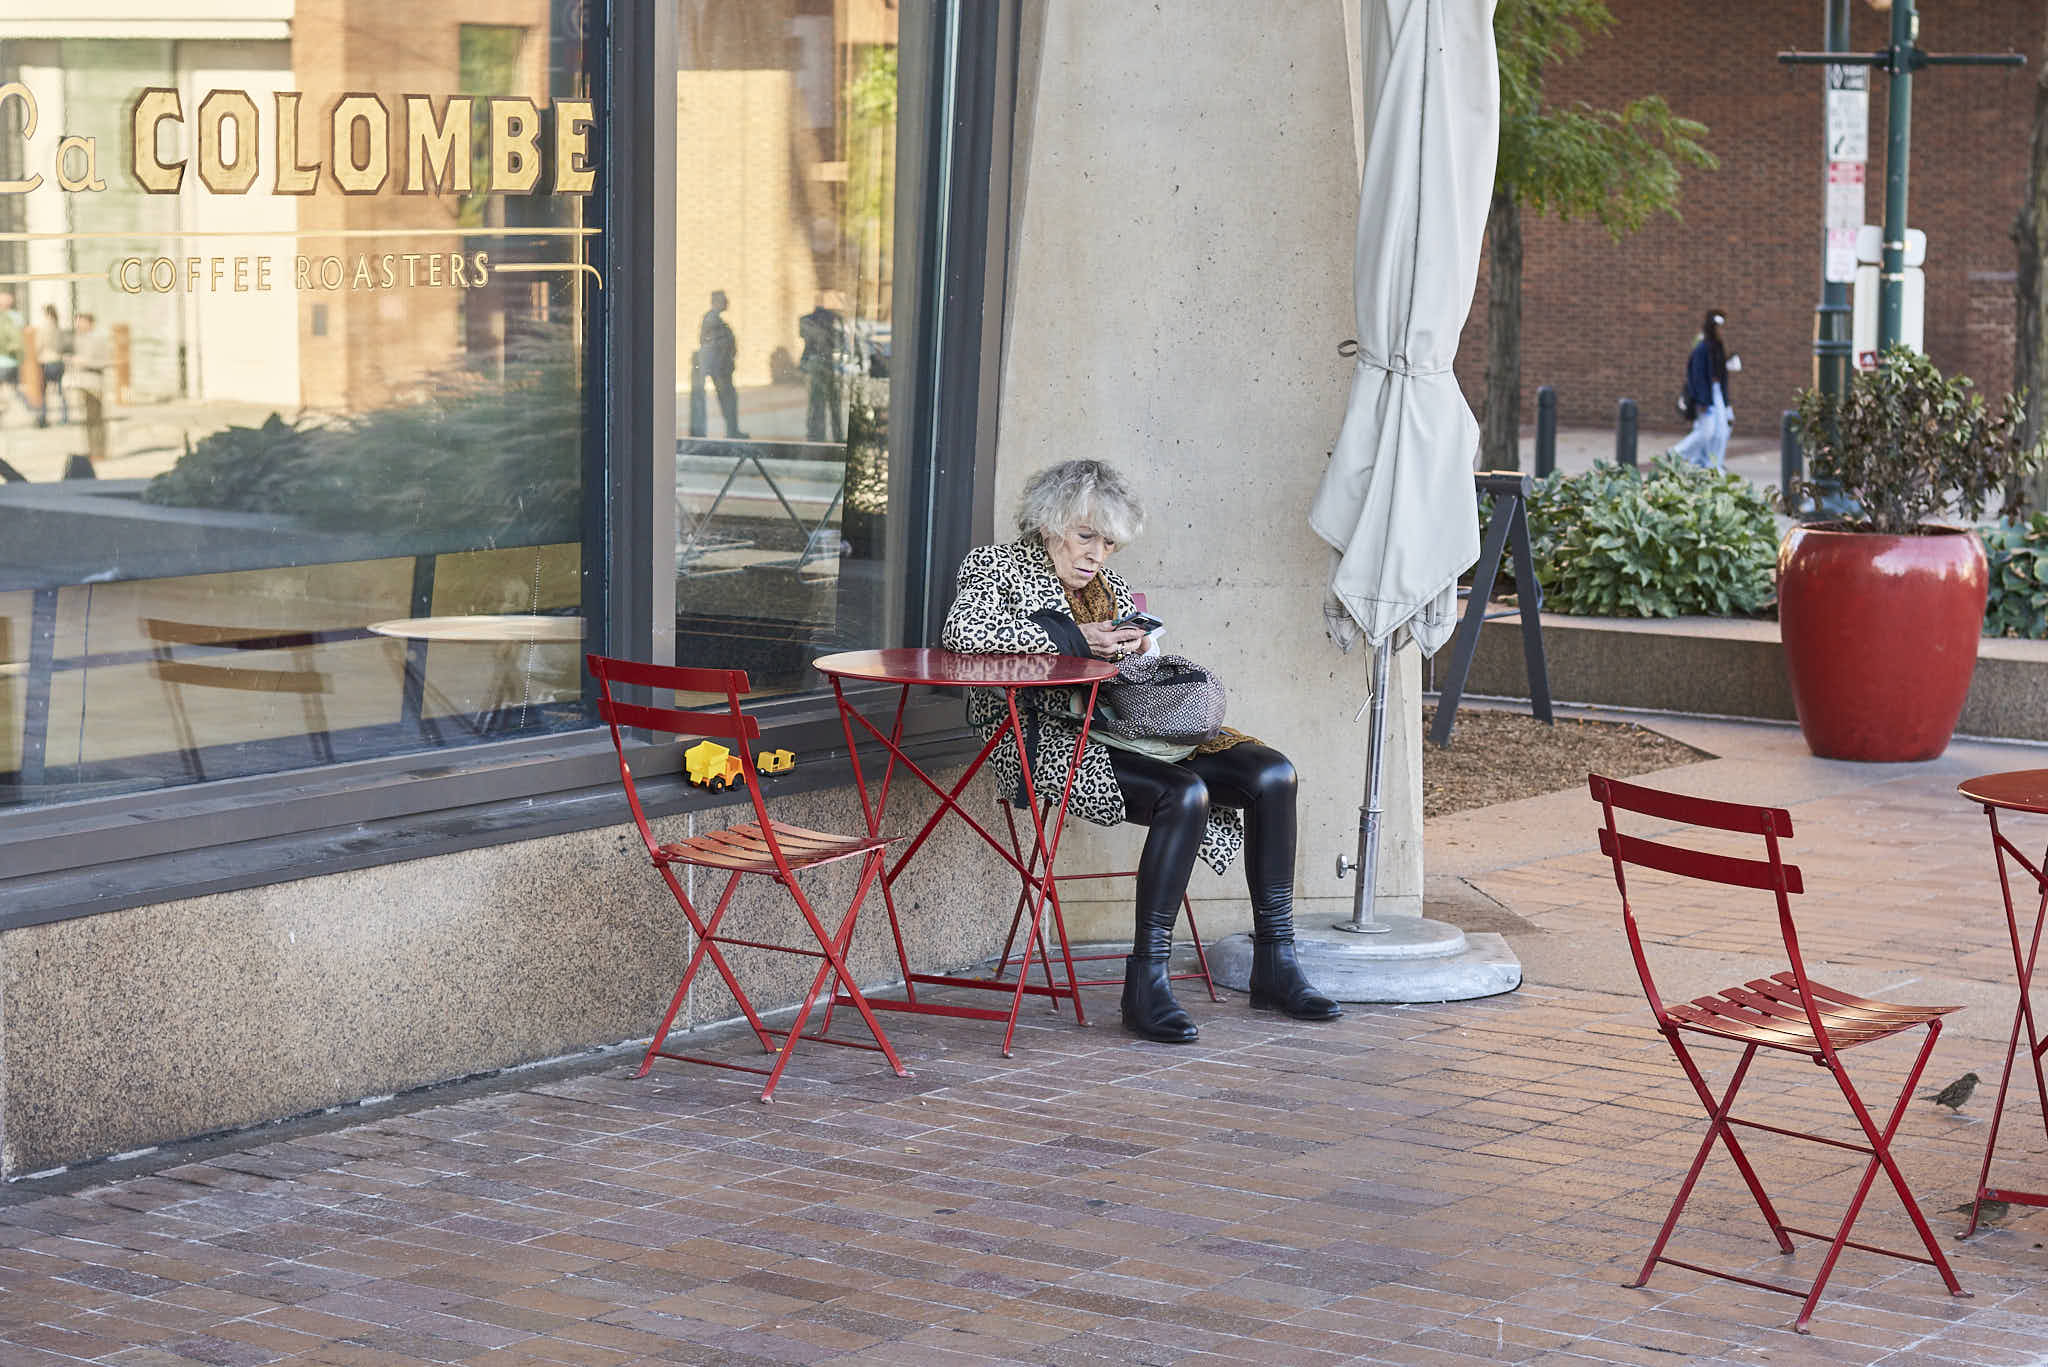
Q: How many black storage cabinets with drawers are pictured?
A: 0